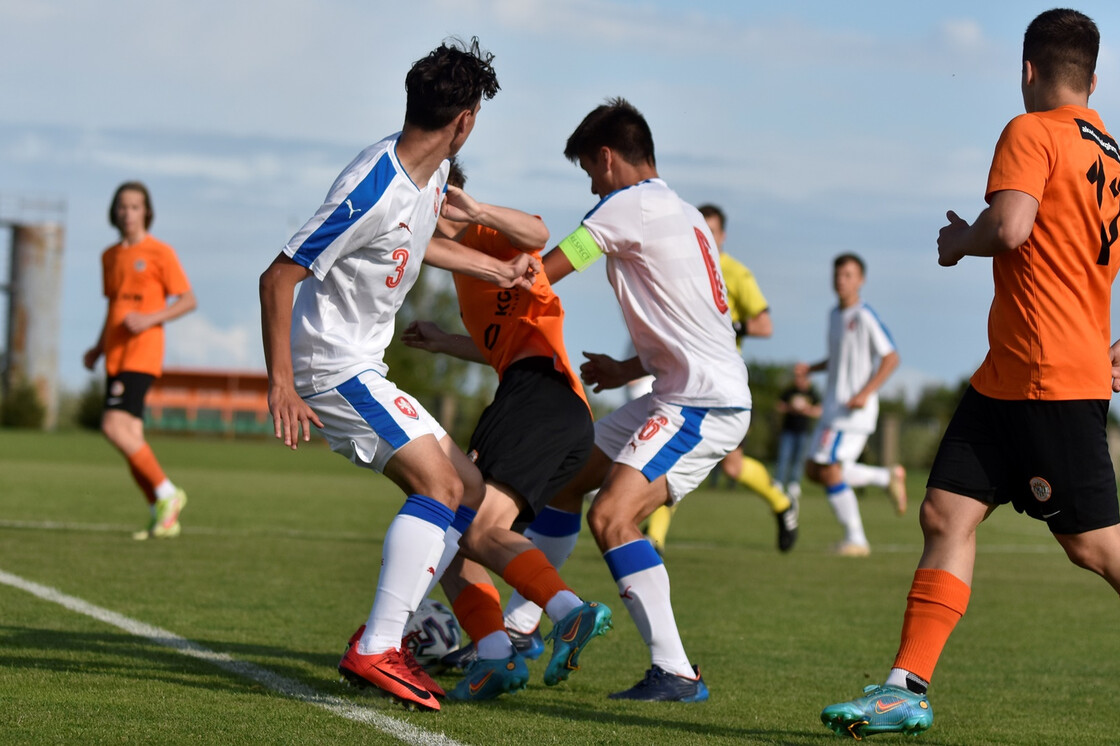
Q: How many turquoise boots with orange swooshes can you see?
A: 3